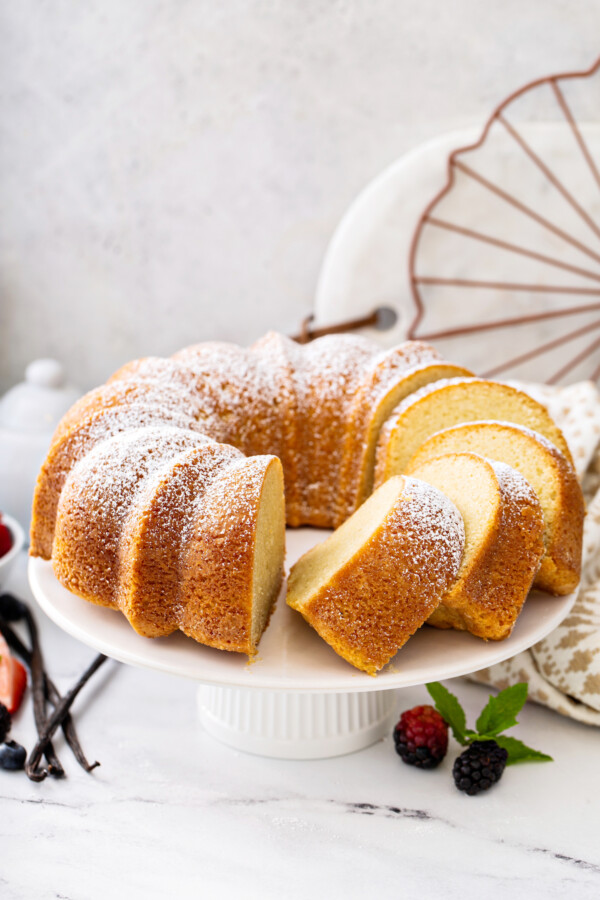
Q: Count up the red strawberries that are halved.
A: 1